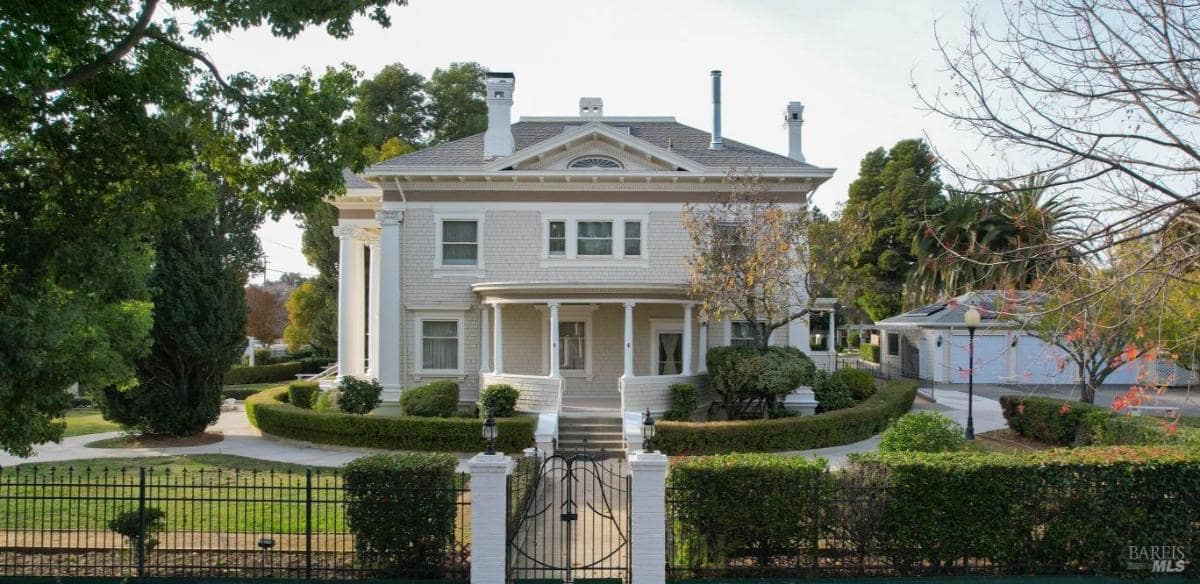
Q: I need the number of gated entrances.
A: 1